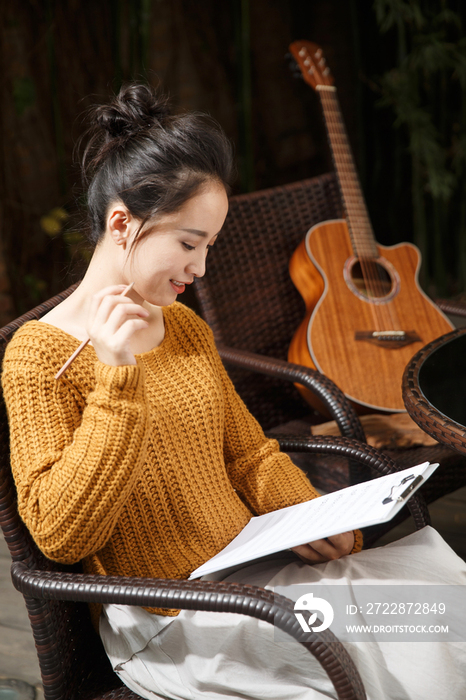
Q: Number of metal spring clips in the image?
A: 1